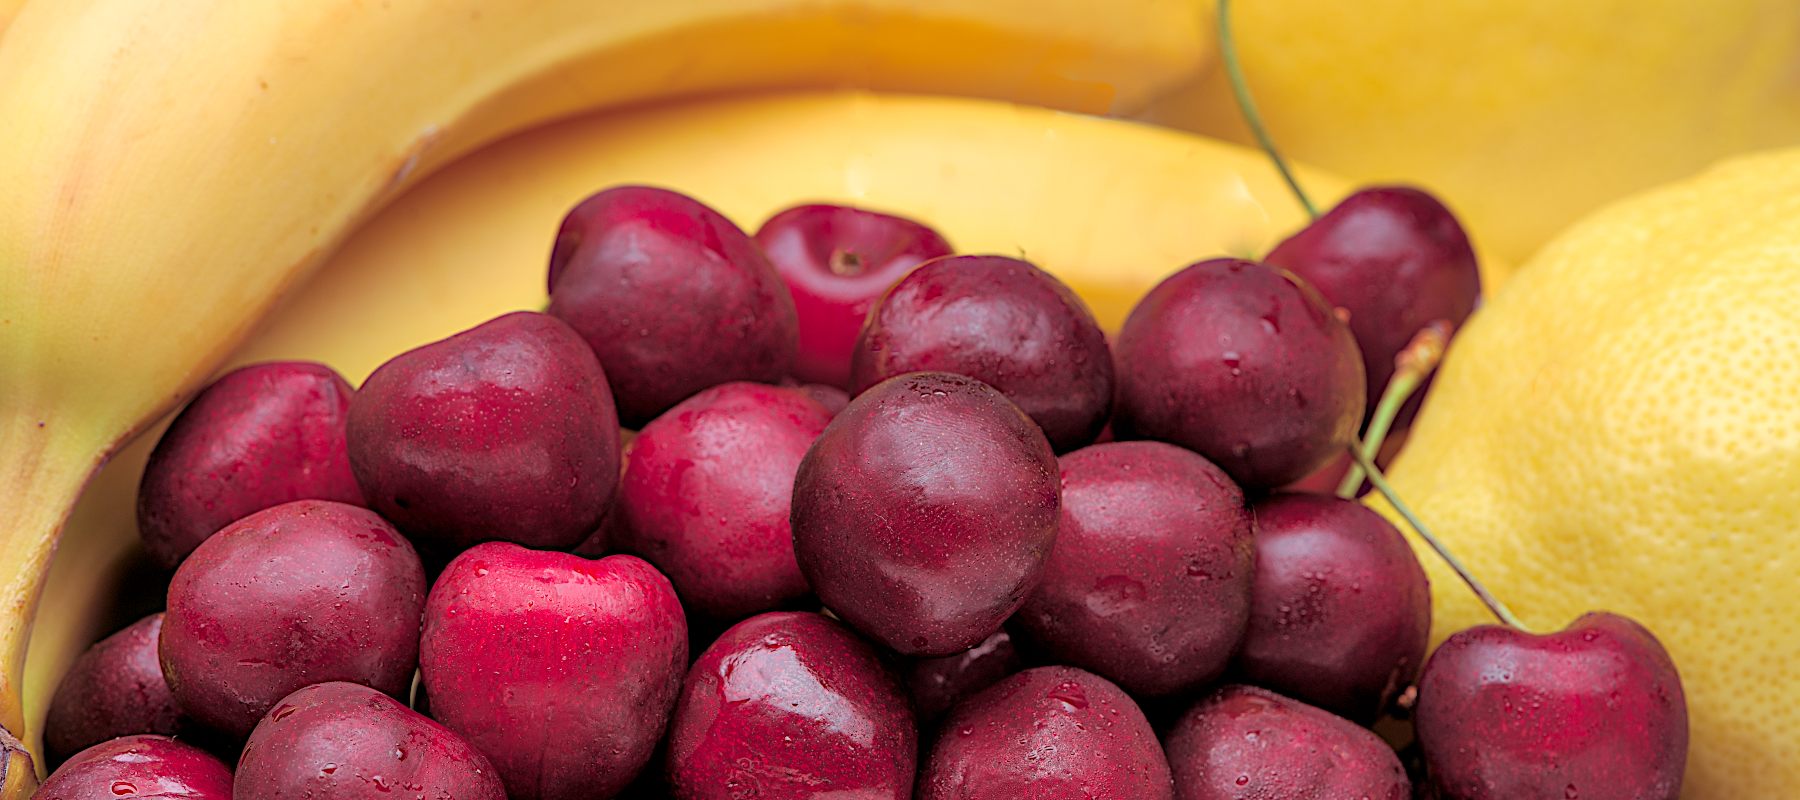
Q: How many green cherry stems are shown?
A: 3